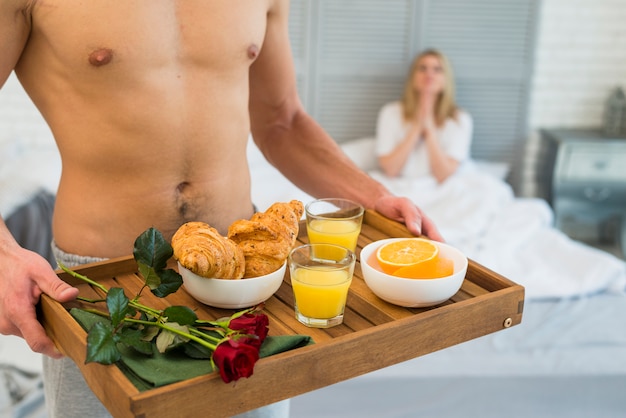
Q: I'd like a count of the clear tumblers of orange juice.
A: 2